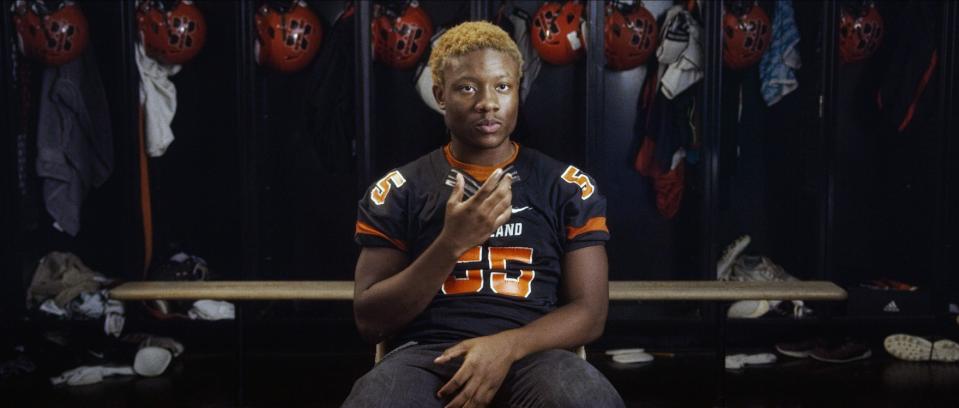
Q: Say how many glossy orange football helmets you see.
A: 8